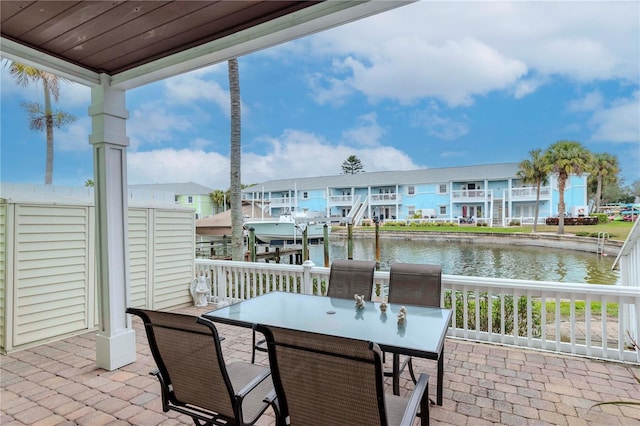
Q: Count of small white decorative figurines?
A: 3